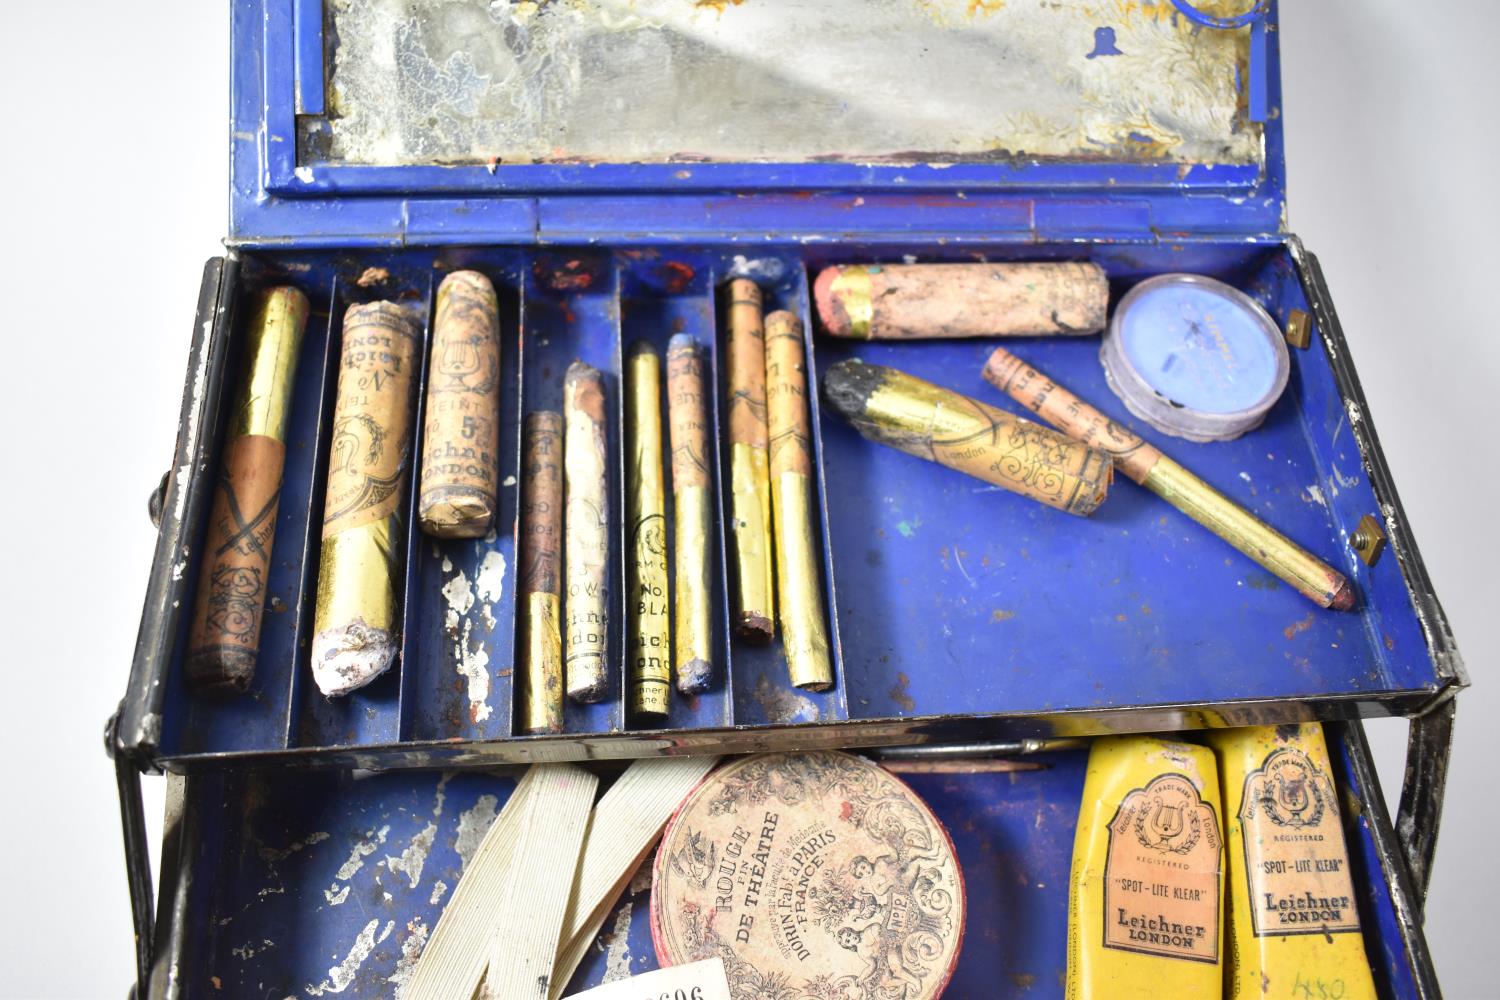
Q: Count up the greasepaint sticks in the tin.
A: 12